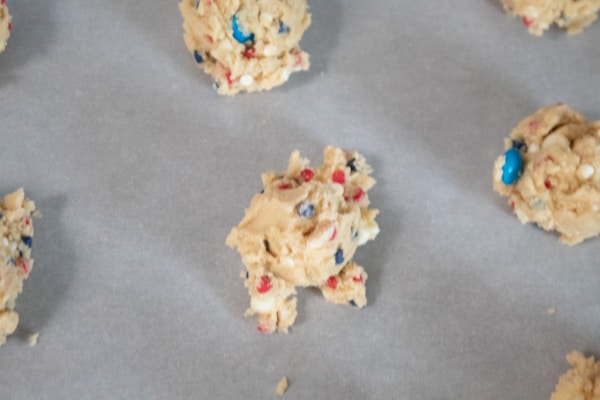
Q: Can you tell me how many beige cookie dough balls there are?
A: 7